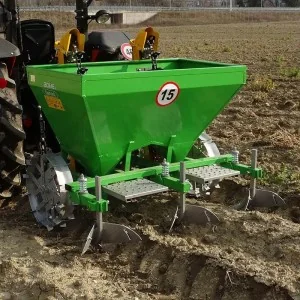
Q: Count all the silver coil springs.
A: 3